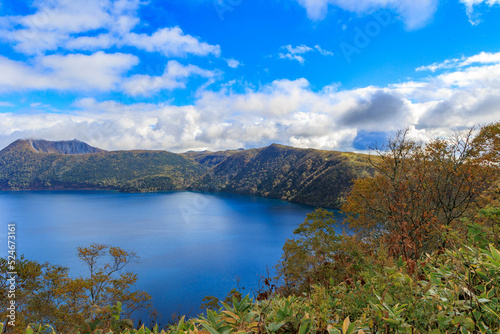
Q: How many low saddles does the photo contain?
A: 1